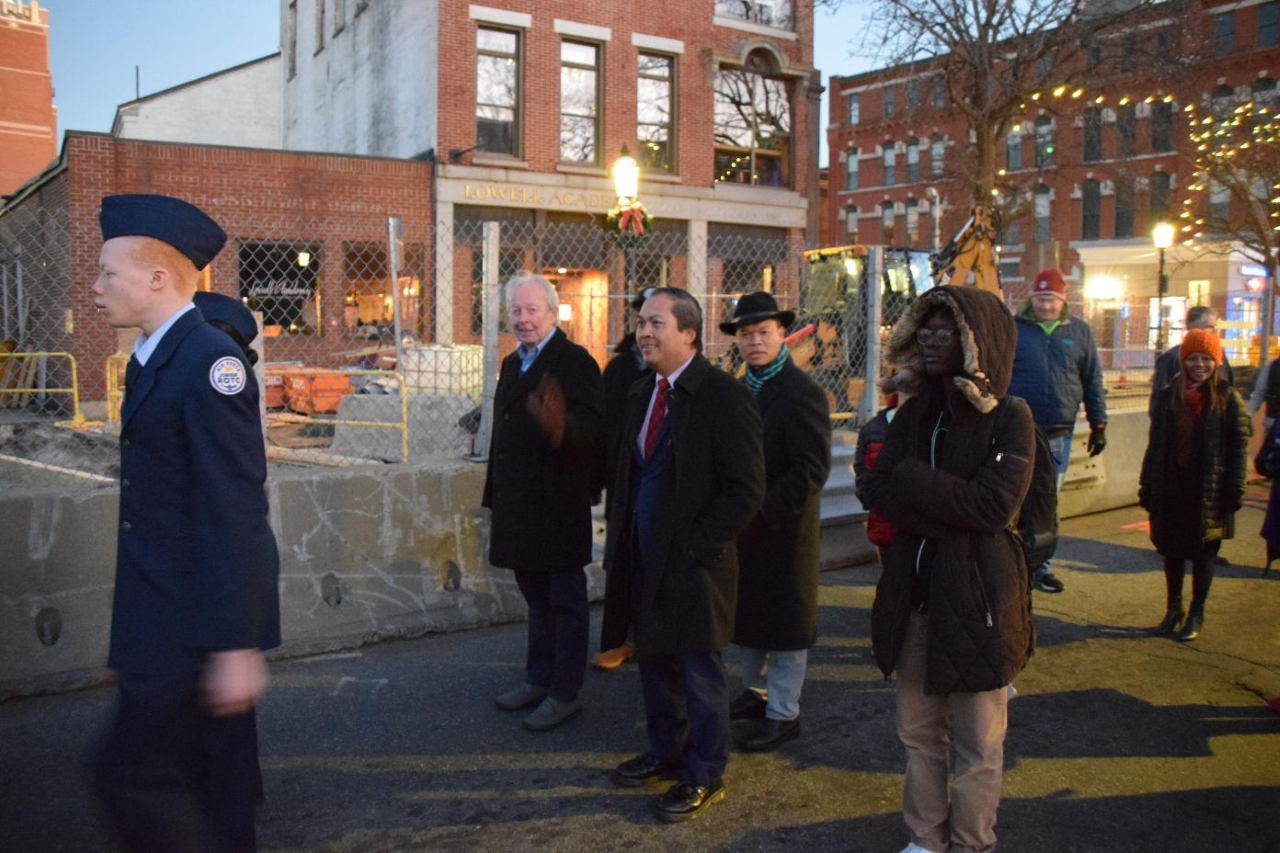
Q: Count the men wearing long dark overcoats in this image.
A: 3